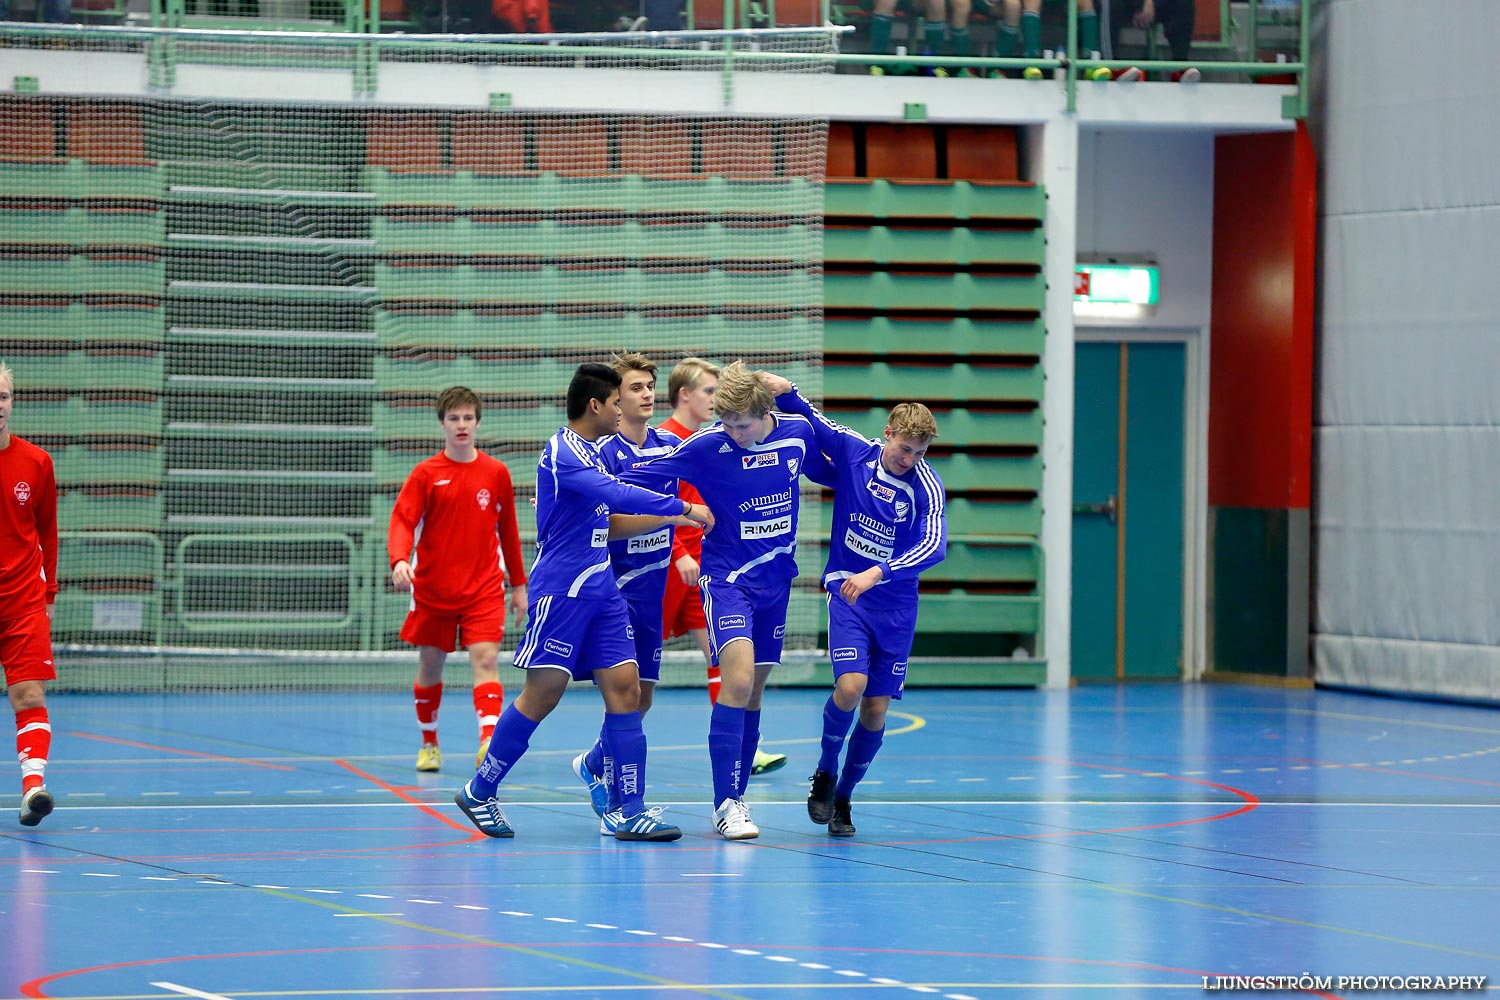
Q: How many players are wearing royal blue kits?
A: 4